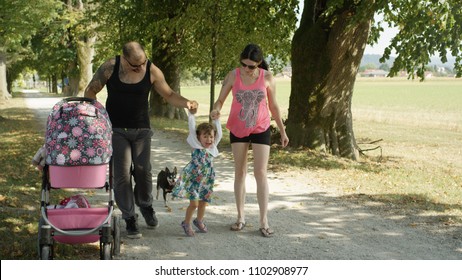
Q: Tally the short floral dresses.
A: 1